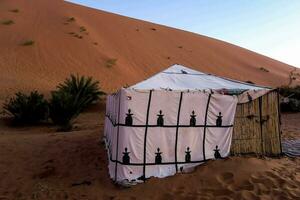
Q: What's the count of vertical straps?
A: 4